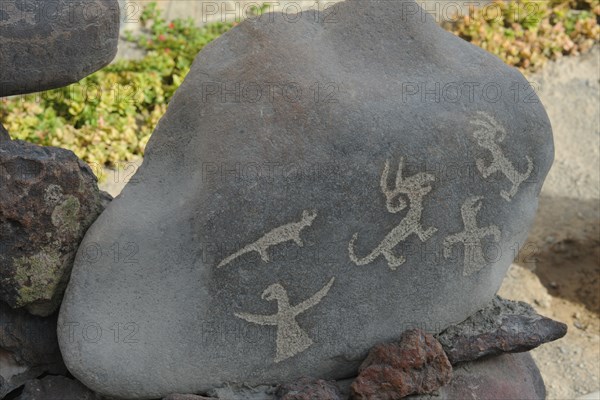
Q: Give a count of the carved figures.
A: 5